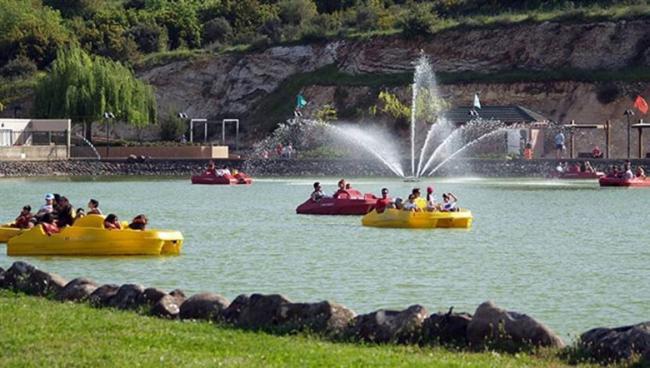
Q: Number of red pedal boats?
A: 4